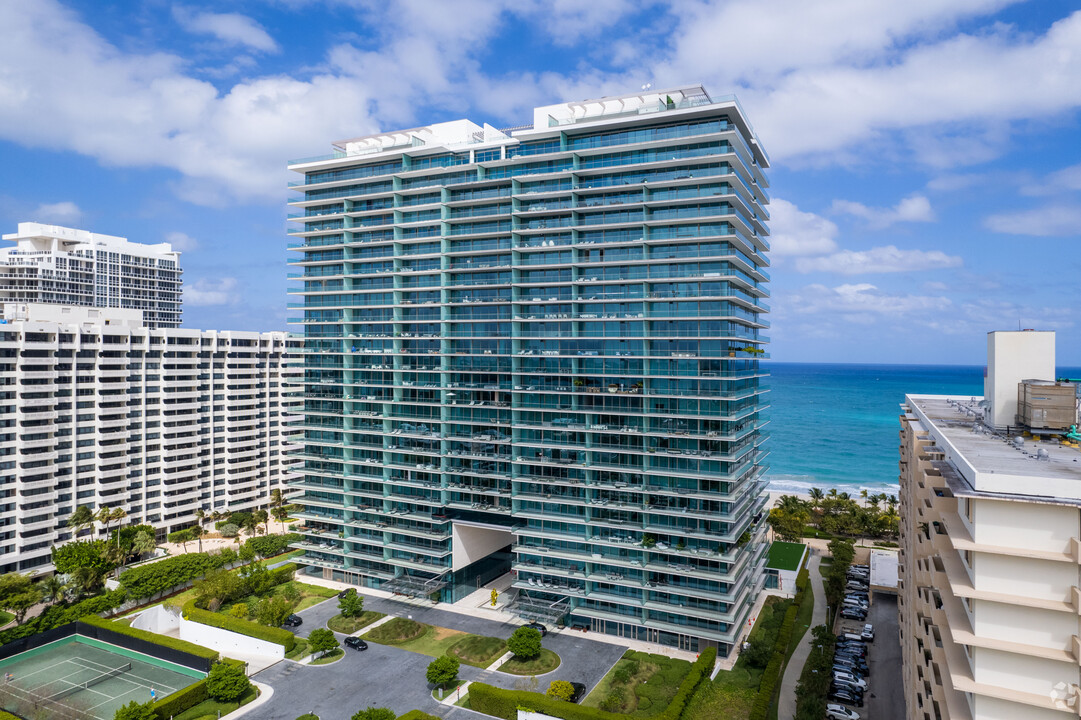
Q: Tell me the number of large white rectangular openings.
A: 1